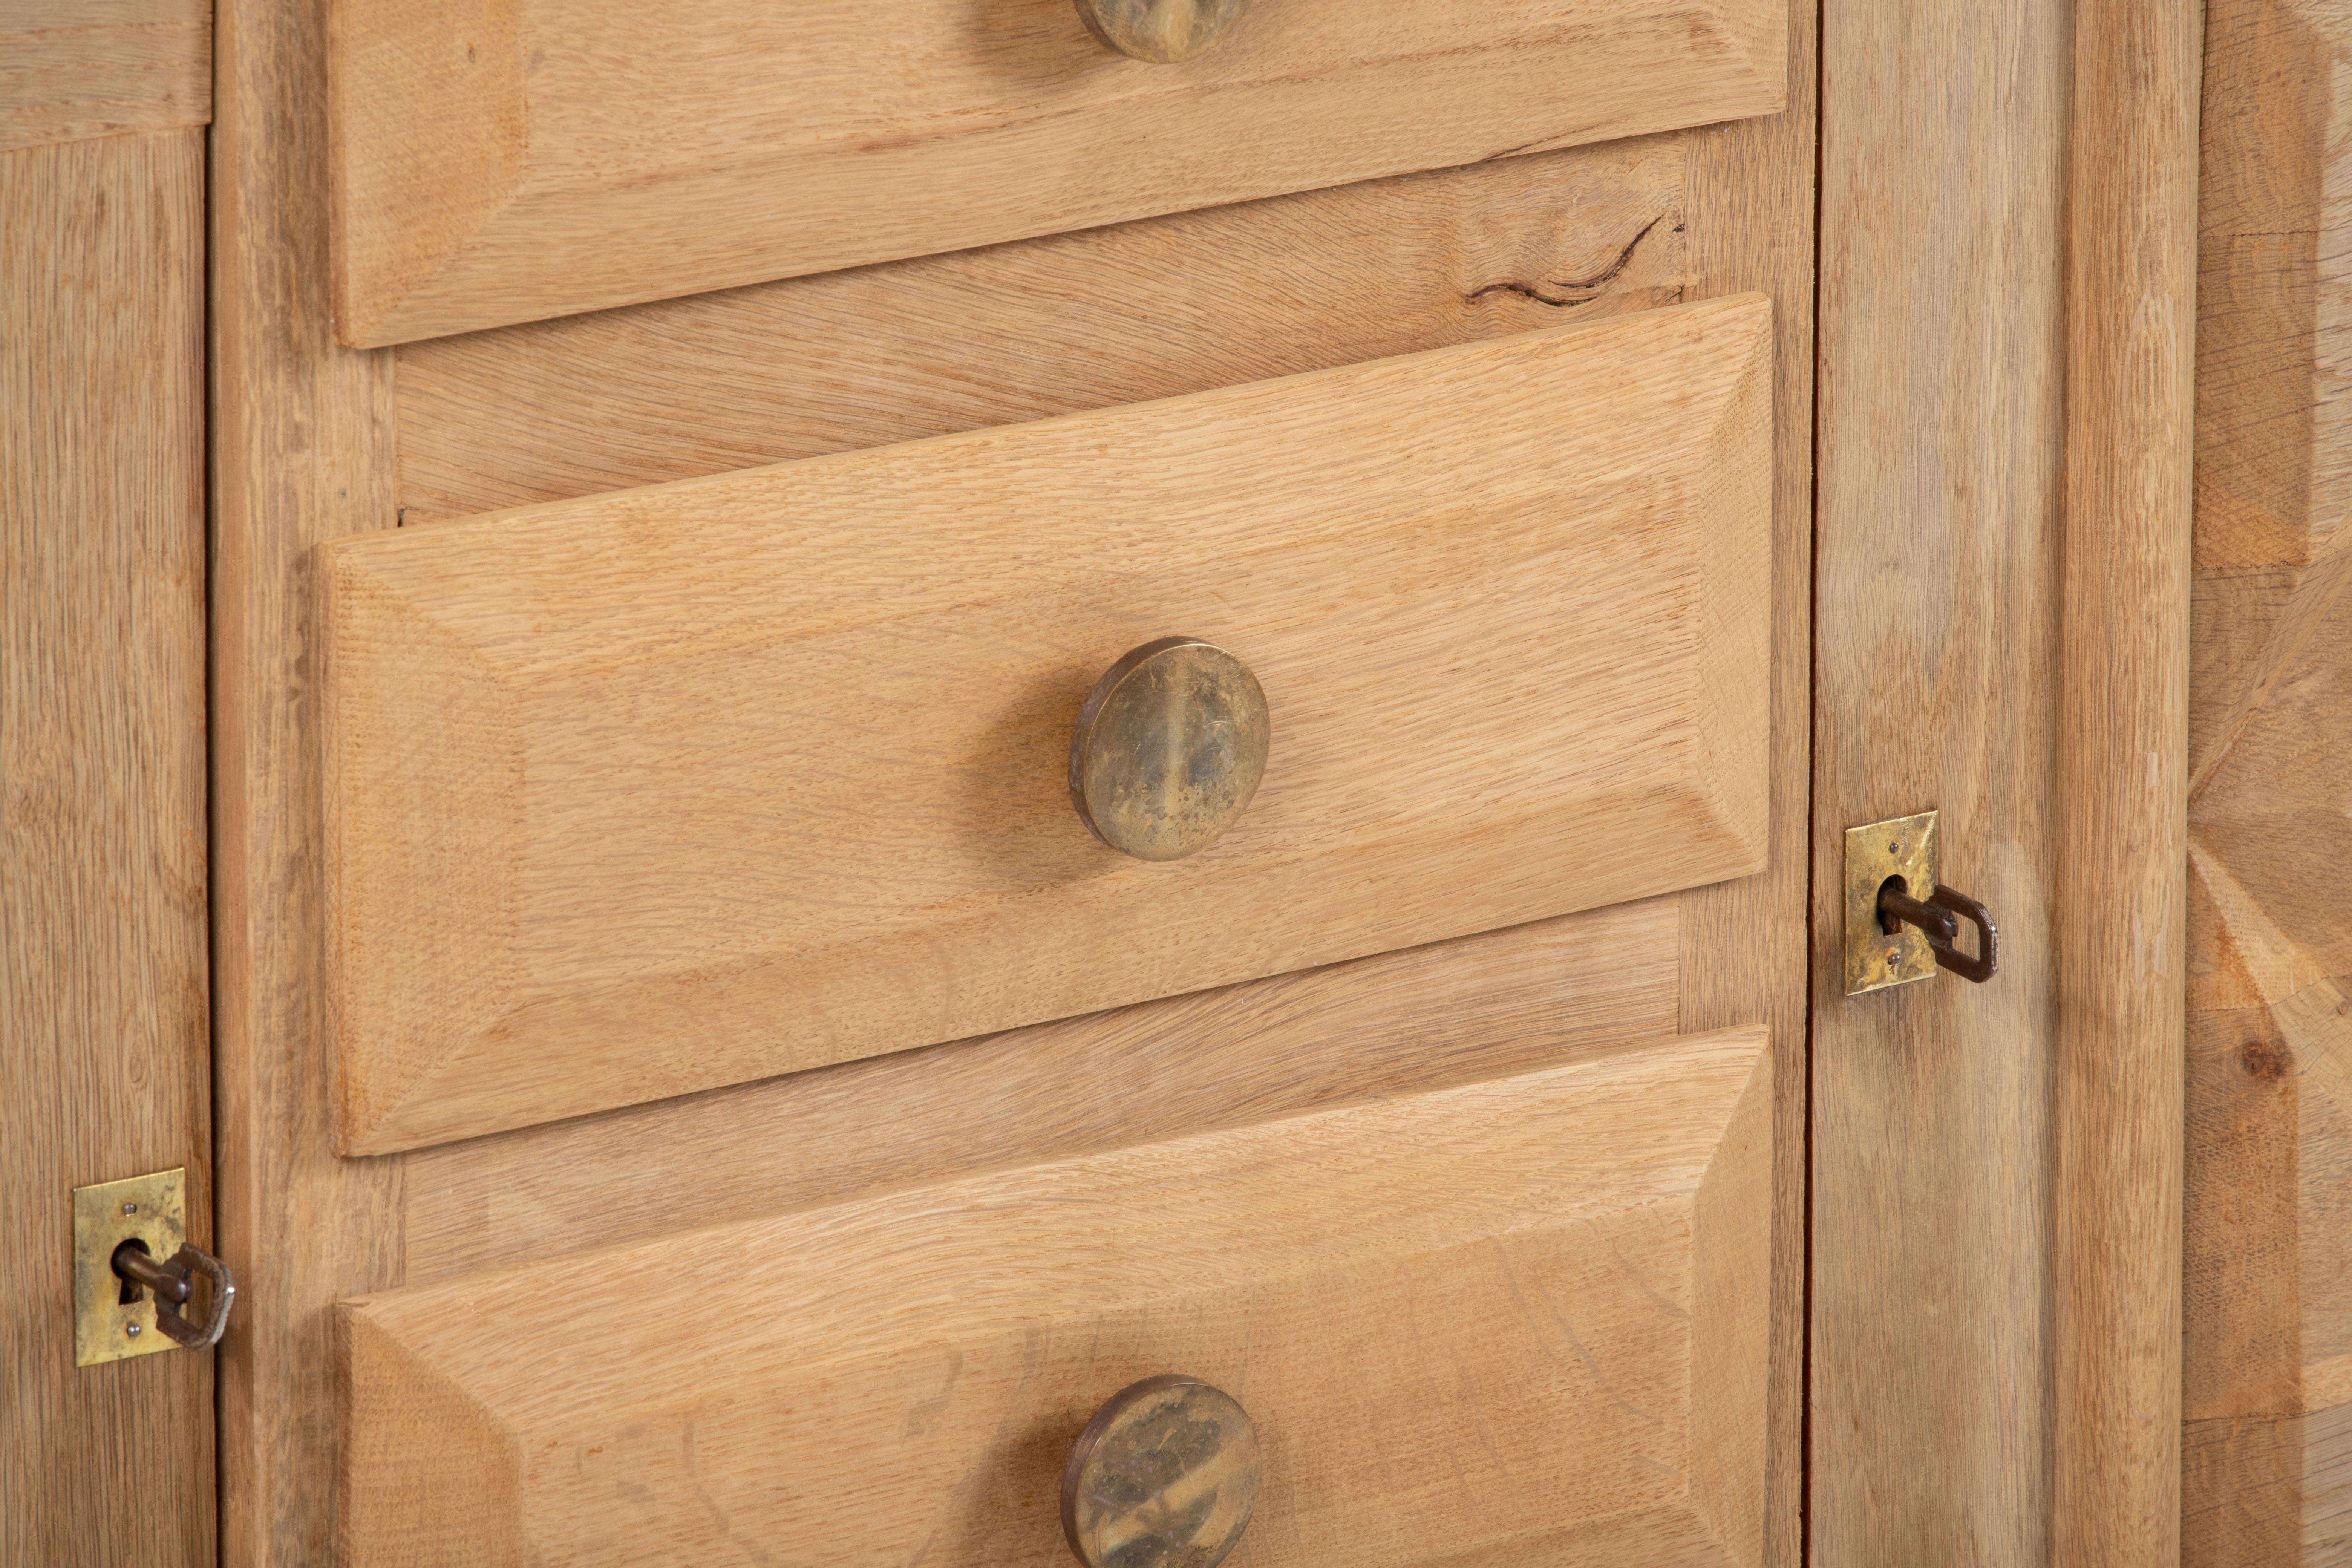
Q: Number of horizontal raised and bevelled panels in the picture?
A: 3